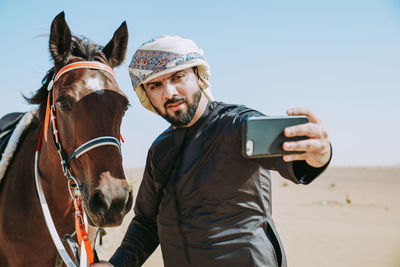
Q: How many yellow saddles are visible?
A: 0